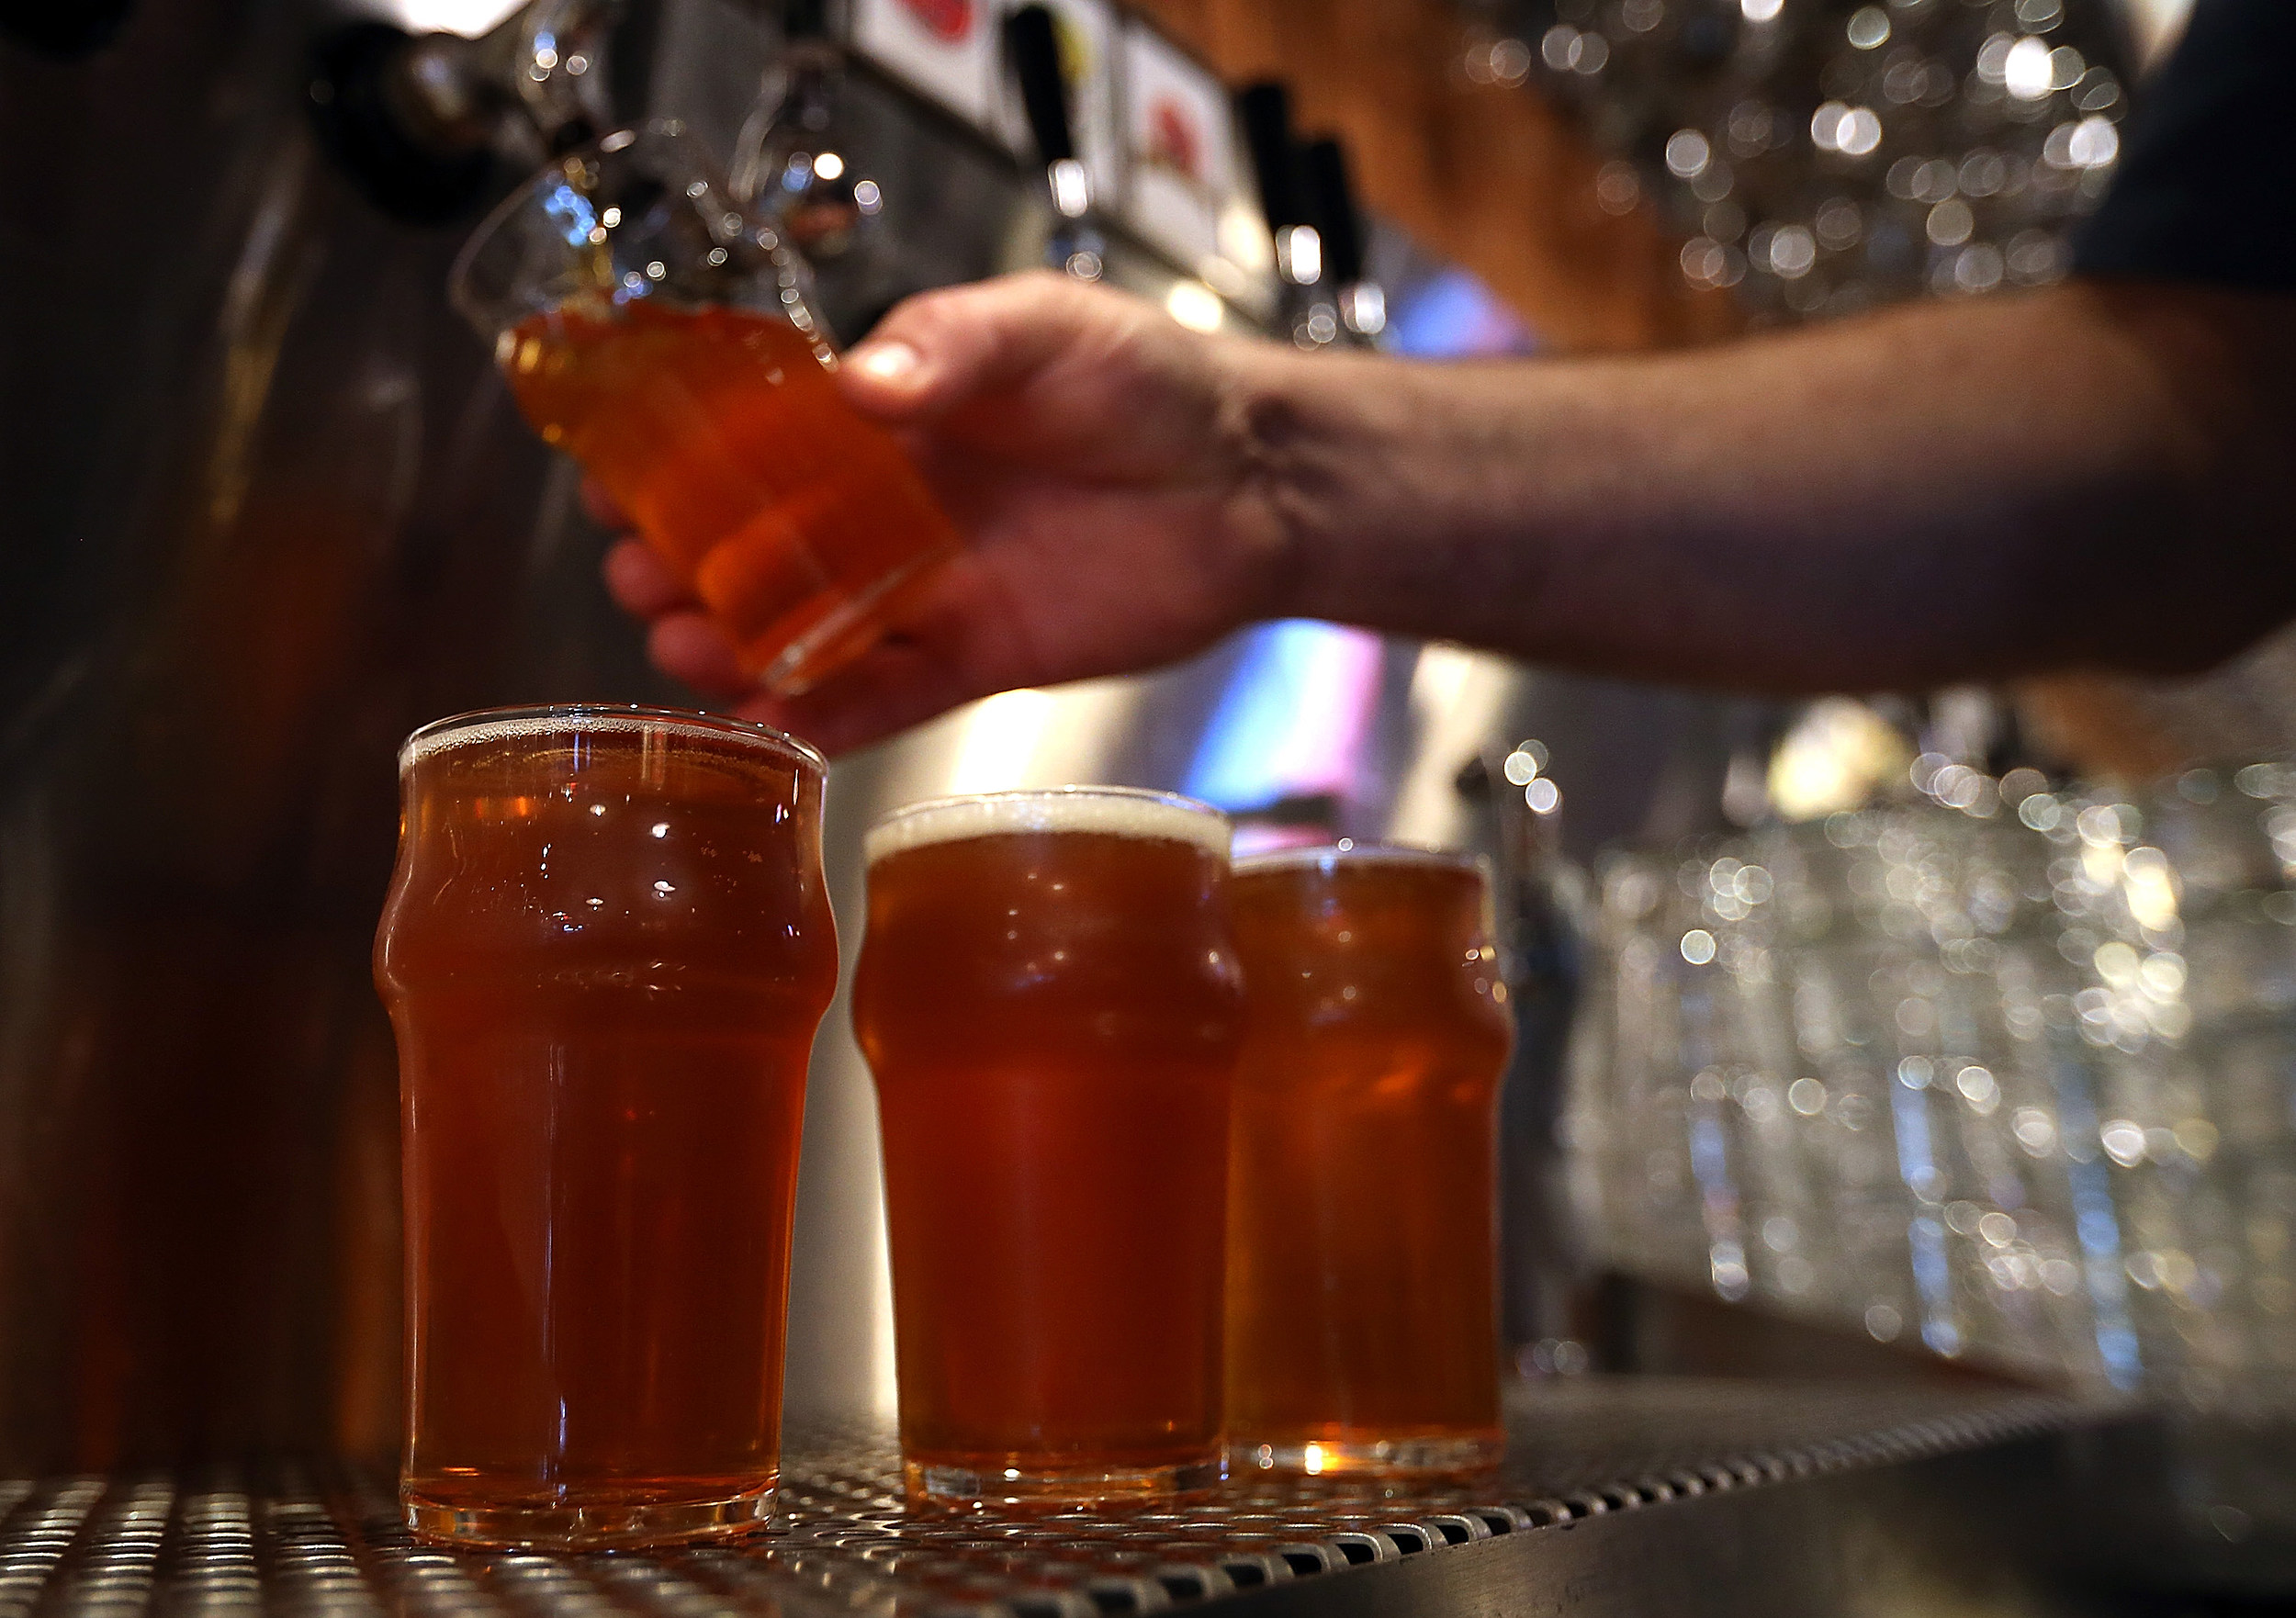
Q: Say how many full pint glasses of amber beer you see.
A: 3